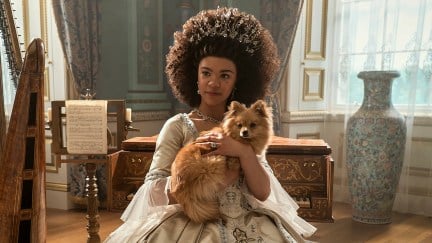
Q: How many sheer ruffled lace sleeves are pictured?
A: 2